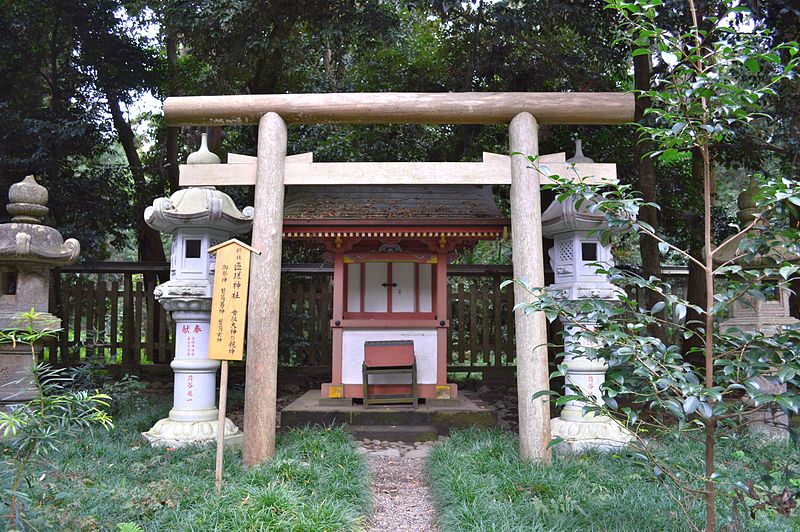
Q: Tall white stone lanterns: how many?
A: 2